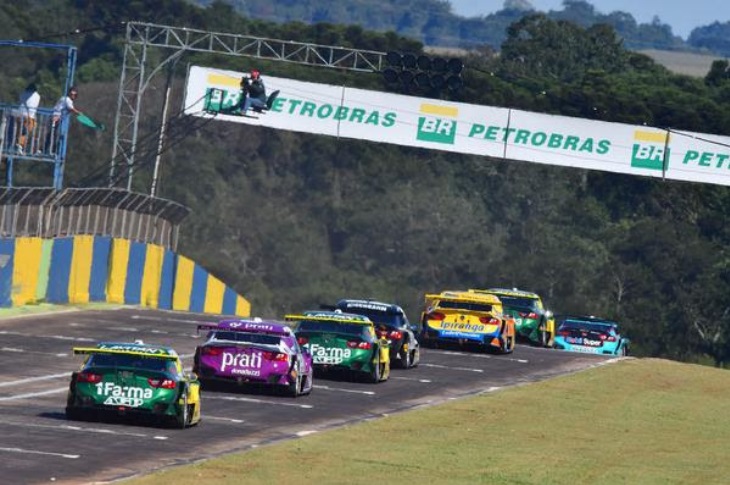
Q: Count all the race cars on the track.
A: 7